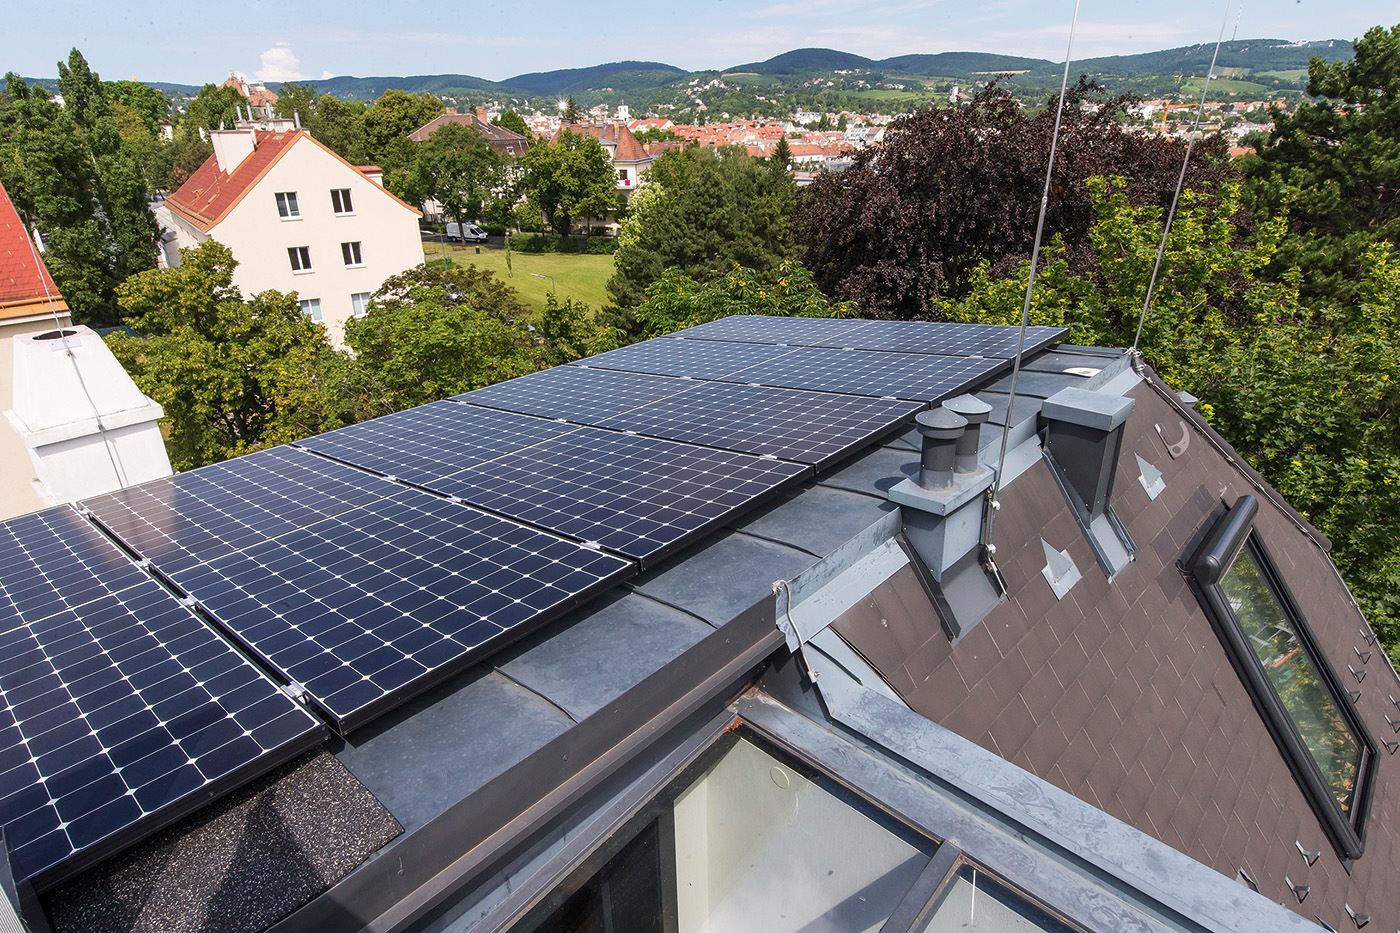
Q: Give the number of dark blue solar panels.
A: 12